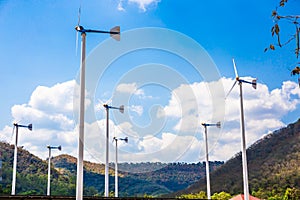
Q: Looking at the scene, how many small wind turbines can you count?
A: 7